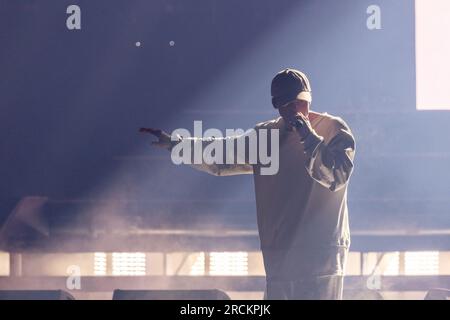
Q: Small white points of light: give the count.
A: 2